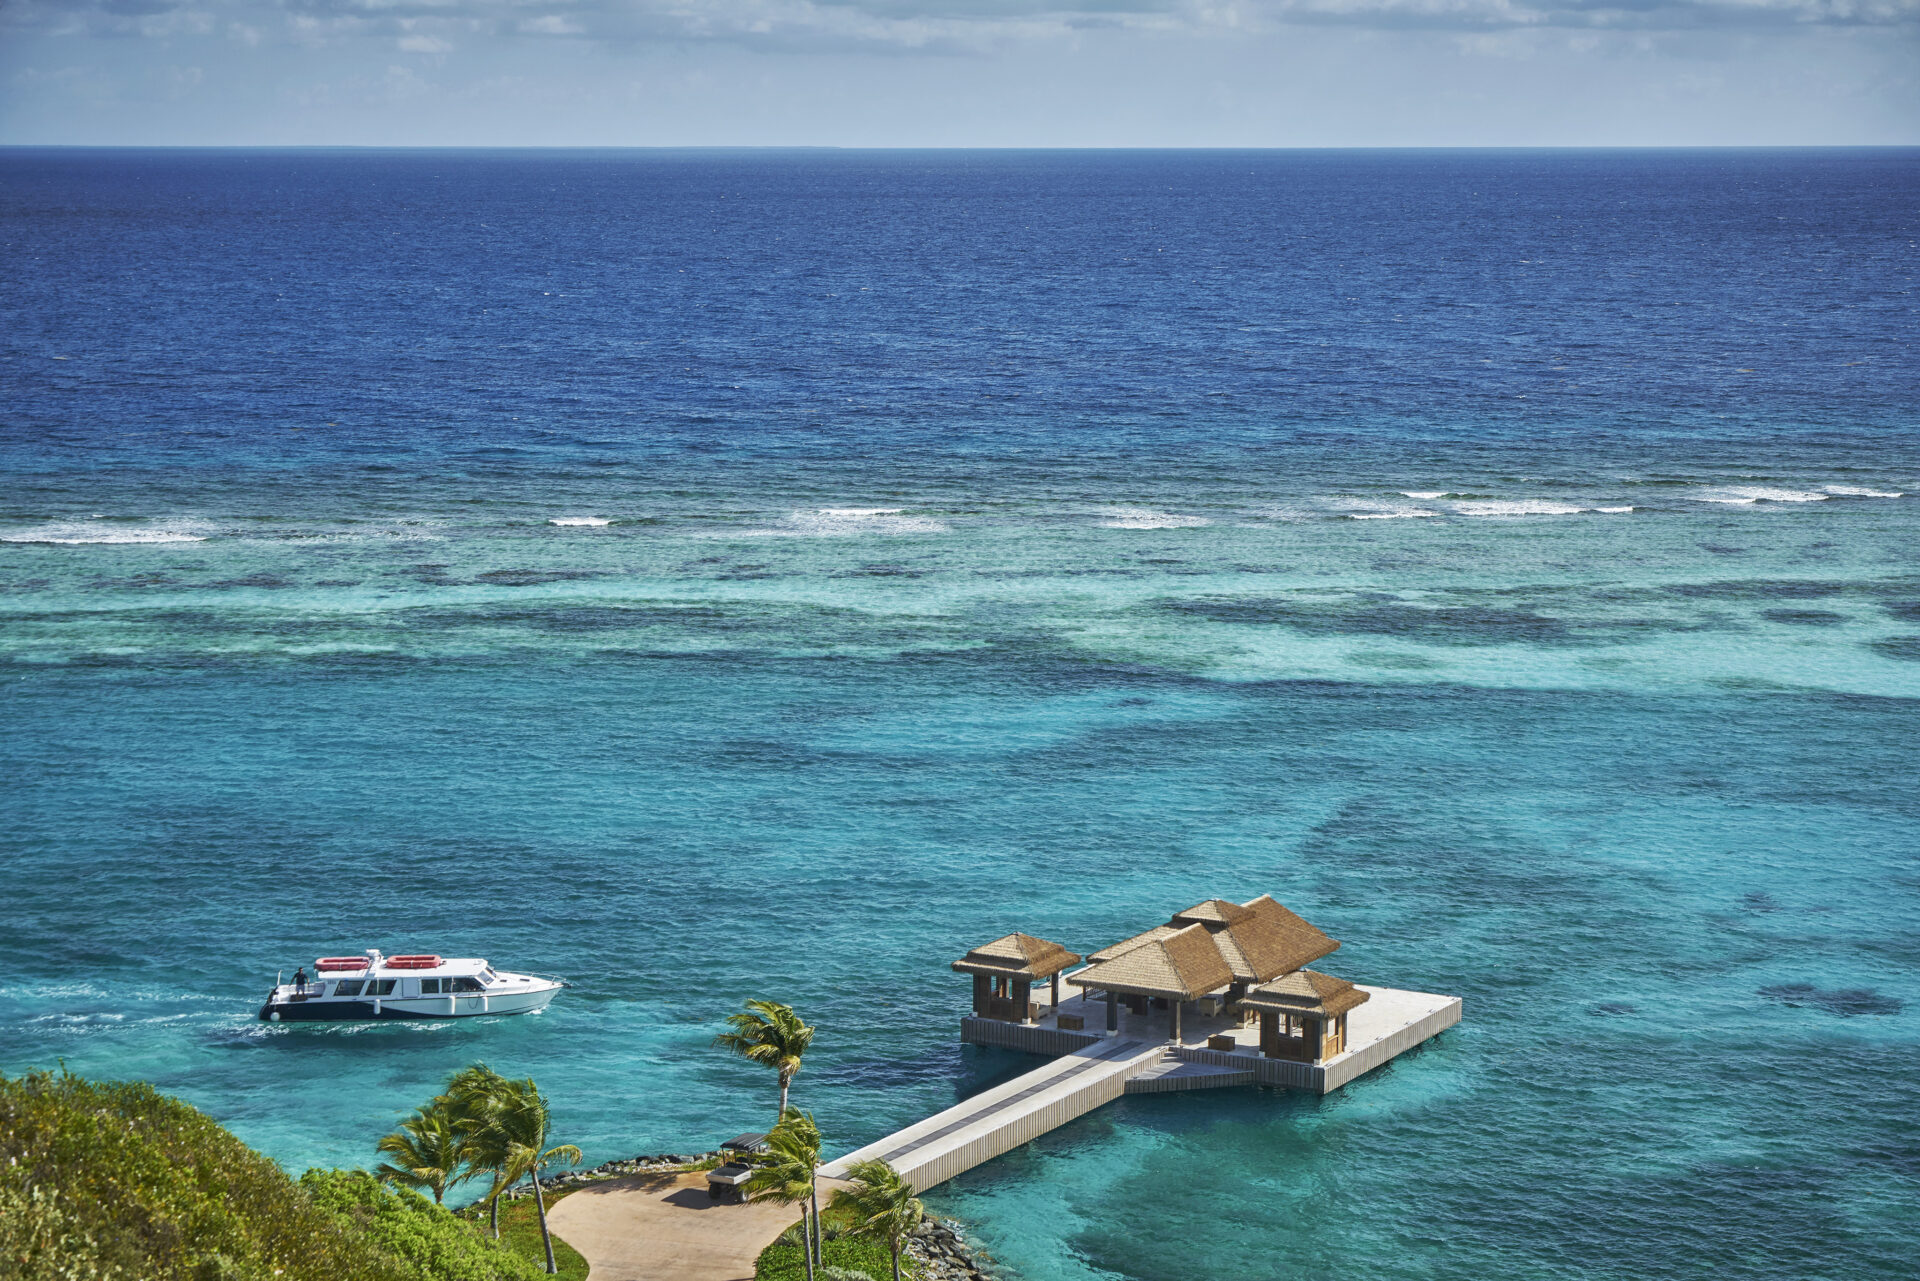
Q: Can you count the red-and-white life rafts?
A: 2